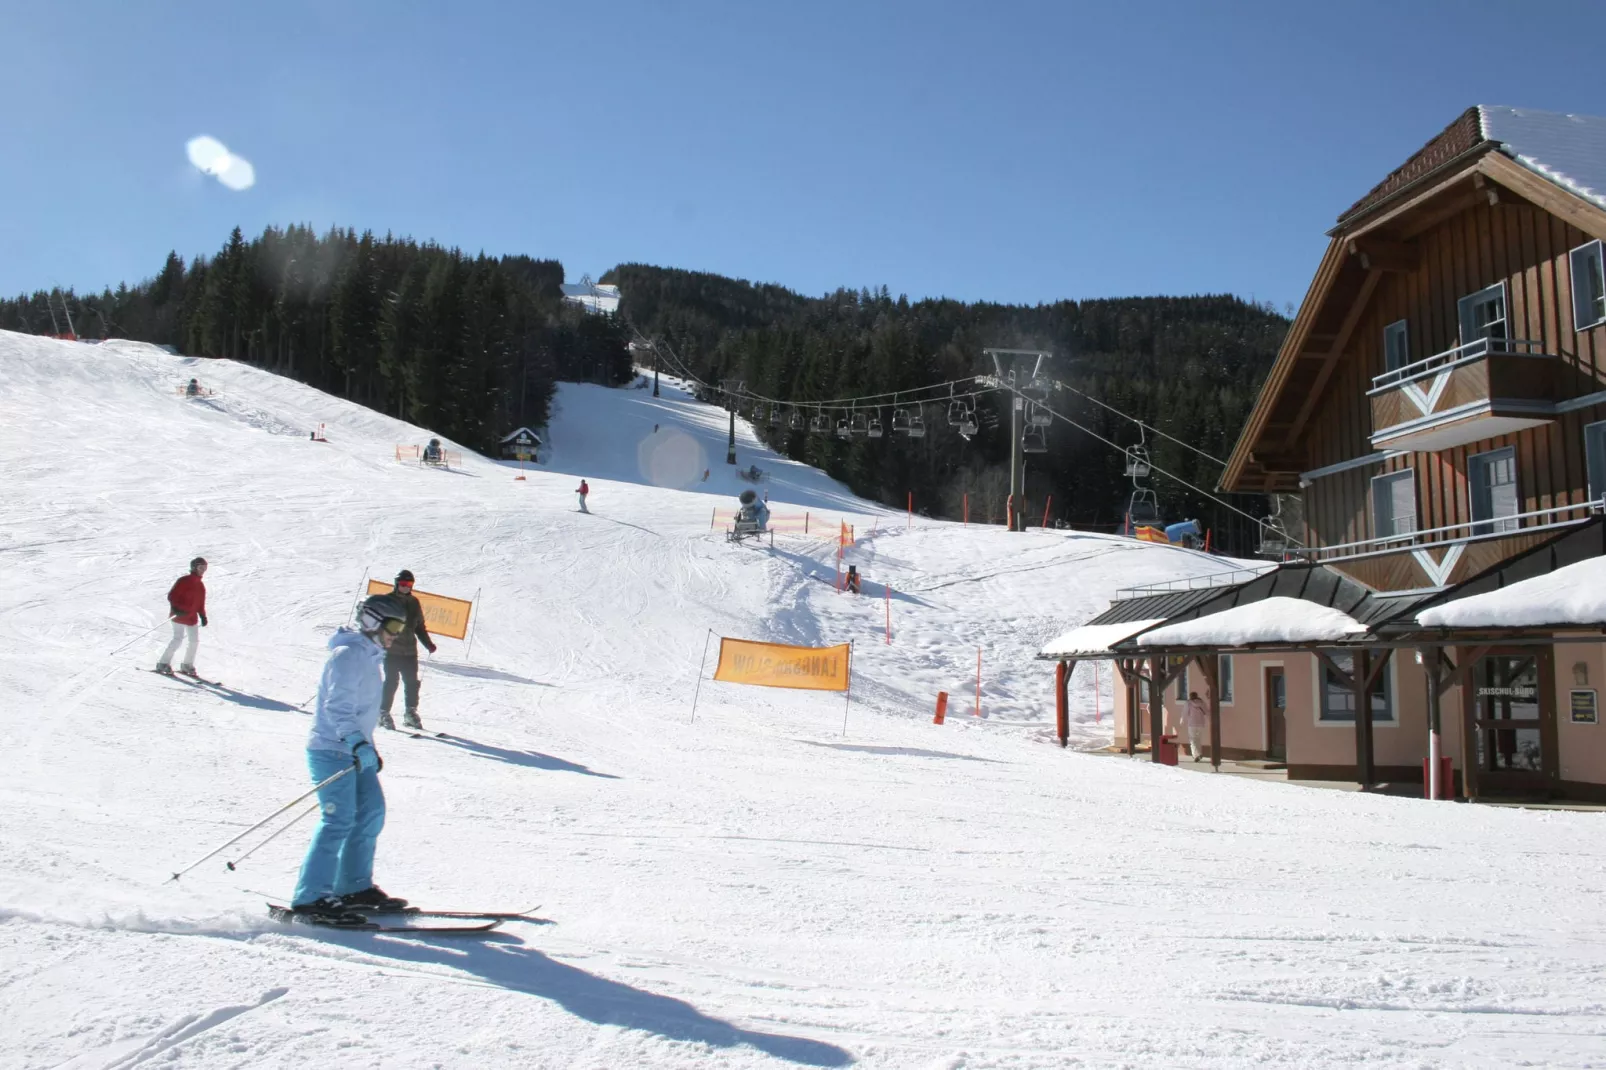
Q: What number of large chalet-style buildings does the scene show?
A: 1